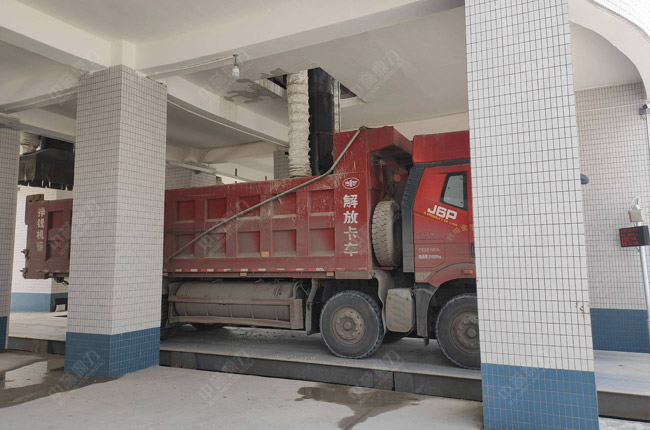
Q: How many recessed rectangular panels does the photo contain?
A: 12